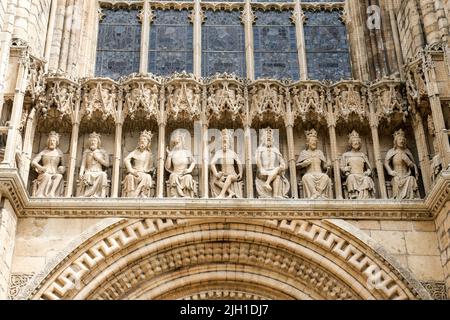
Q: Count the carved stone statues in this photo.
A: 9